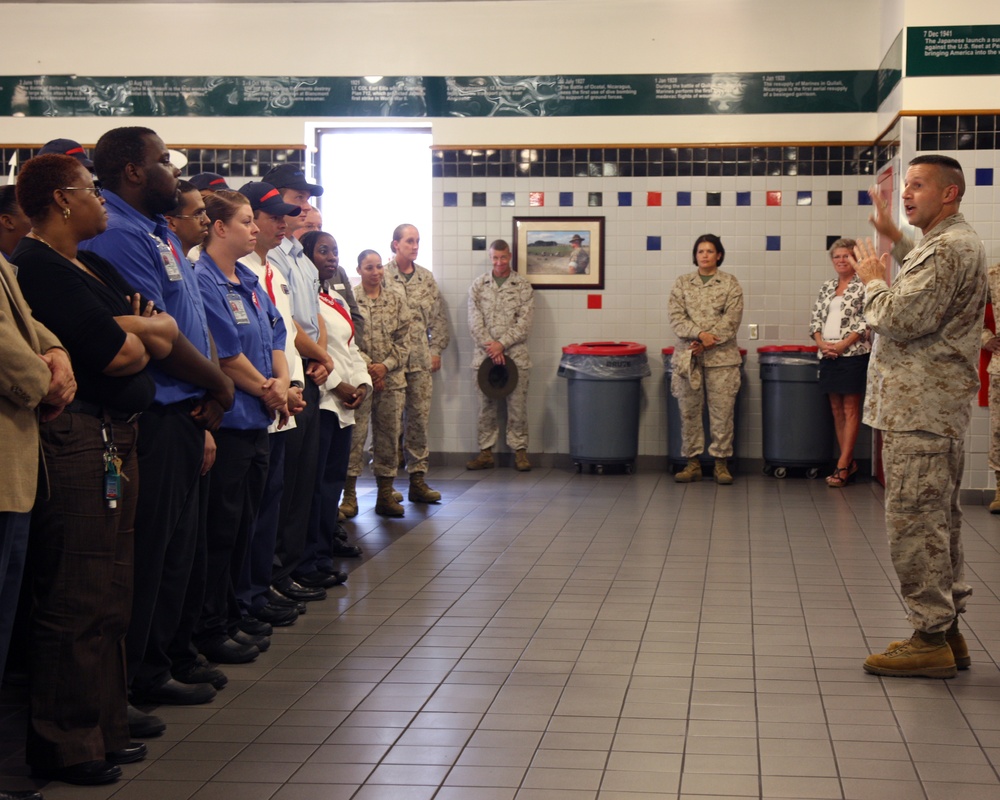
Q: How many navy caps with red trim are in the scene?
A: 3